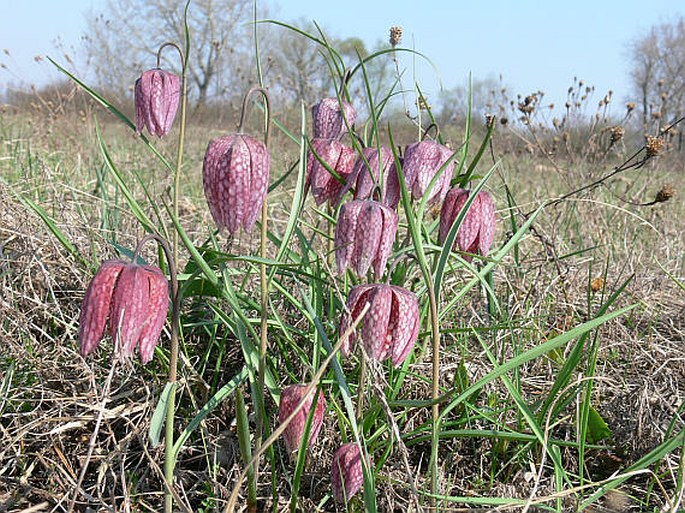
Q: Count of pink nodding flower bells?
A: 12